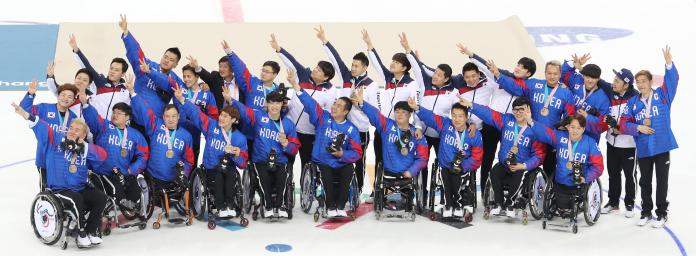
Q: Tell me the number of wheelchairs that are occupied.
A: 10